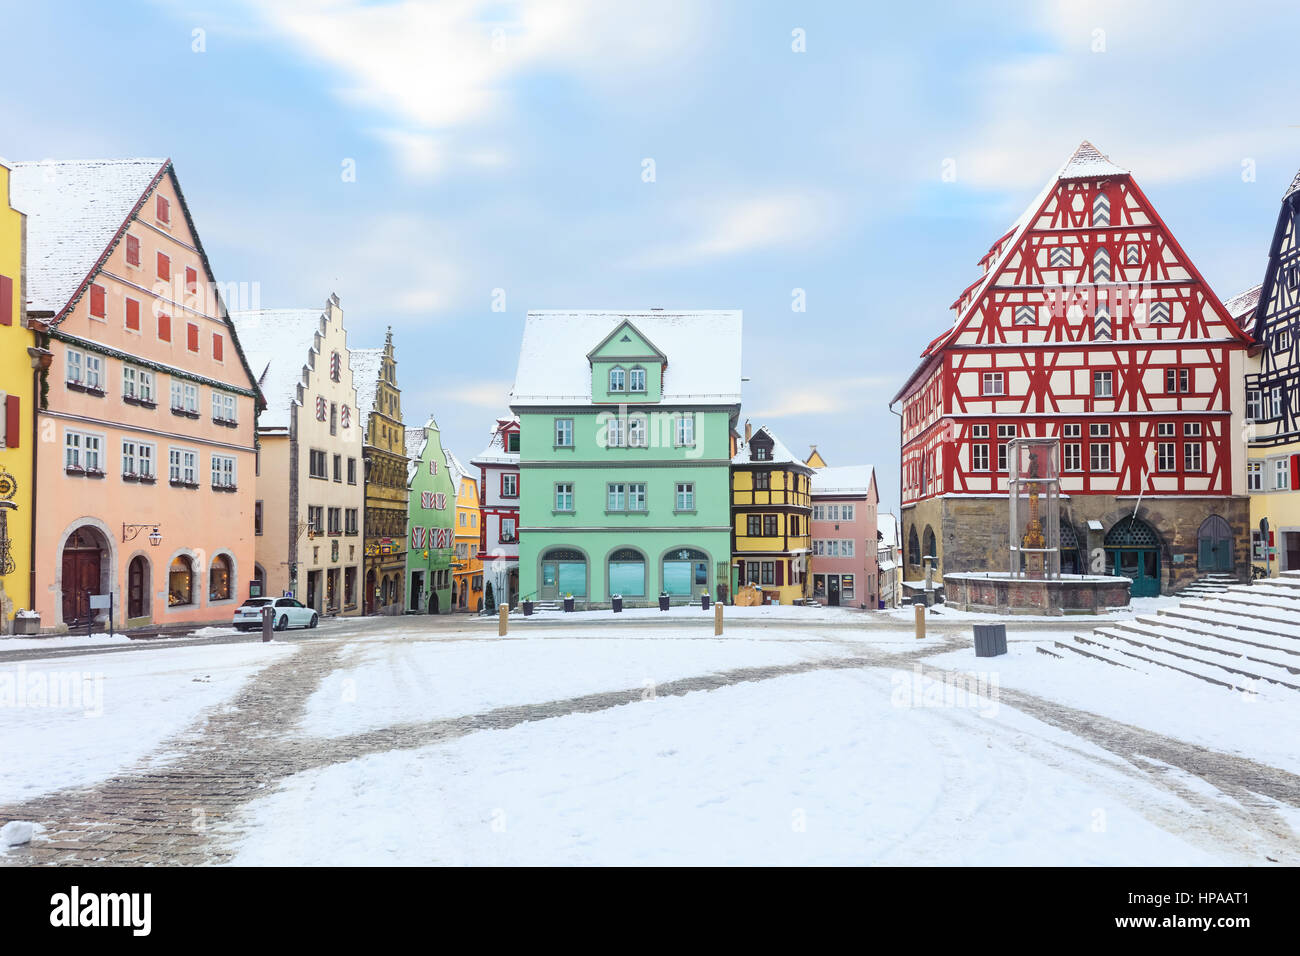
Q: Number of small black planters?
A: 5